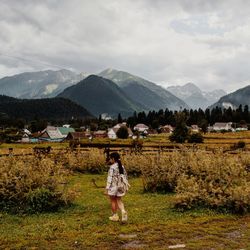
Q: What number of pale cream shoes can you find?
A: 2